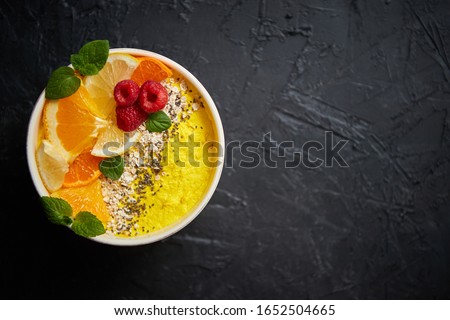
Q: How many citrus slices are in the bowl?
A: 7